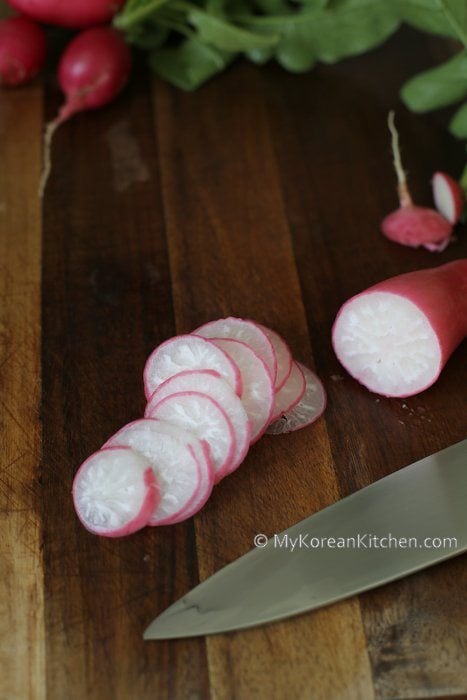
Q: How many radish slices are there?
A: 11